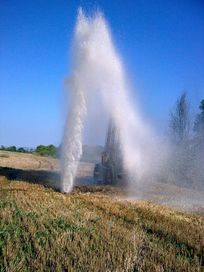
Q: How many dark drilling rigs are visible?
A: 1